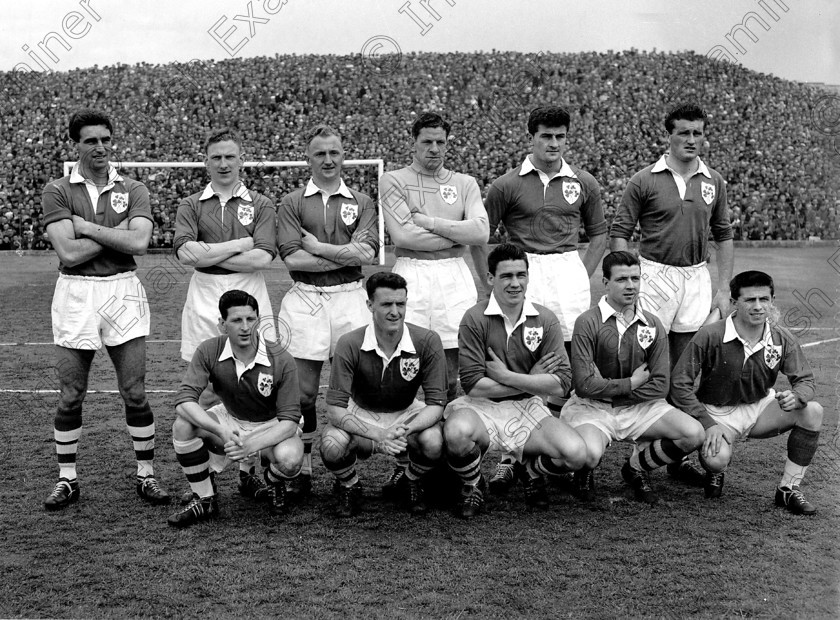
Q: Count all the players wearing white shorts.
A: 11